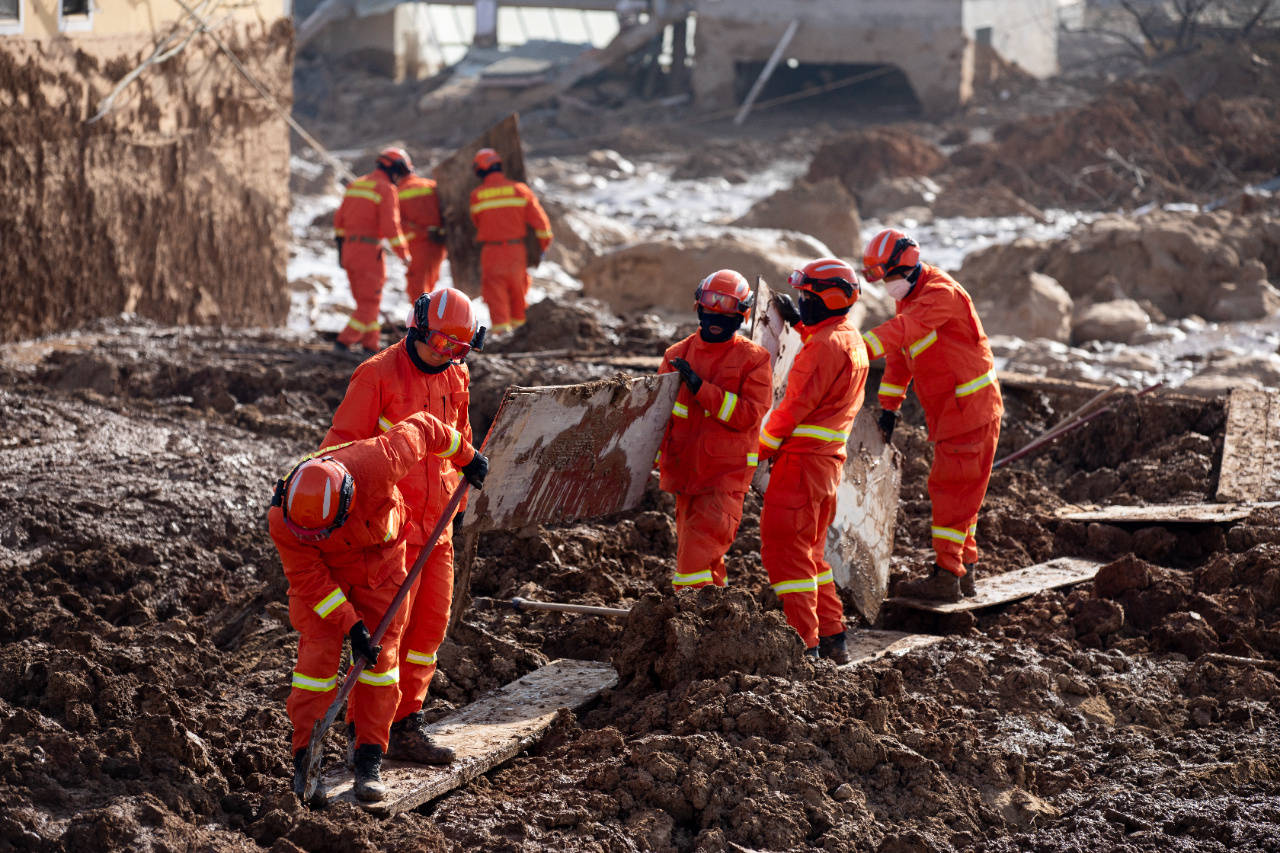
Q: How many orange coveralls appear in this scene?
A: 8